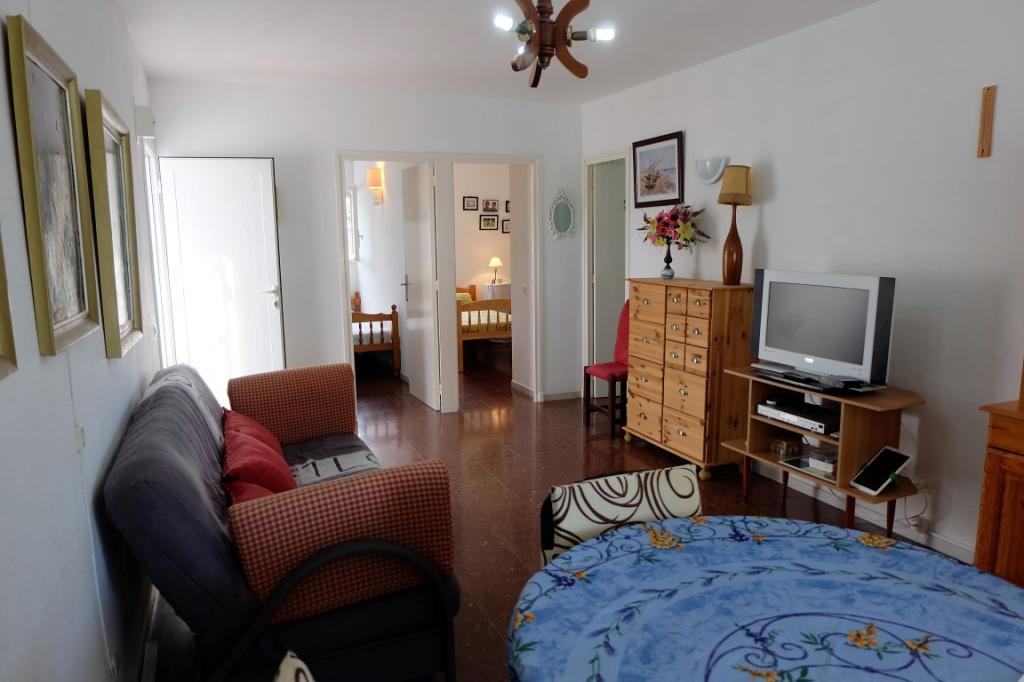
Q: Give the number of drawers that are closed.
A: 12